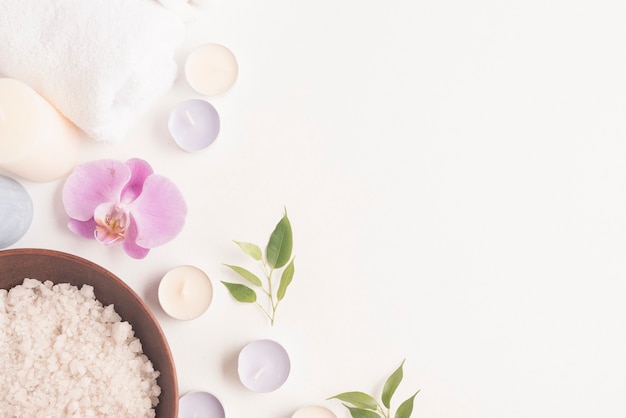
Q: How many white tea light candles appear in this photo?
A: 3